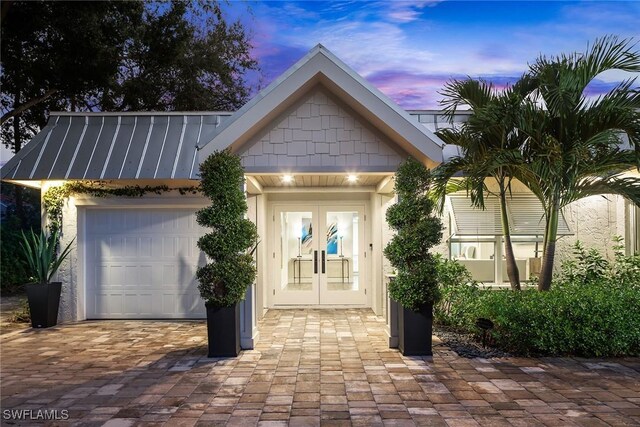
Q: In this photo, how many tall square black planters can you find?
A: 3